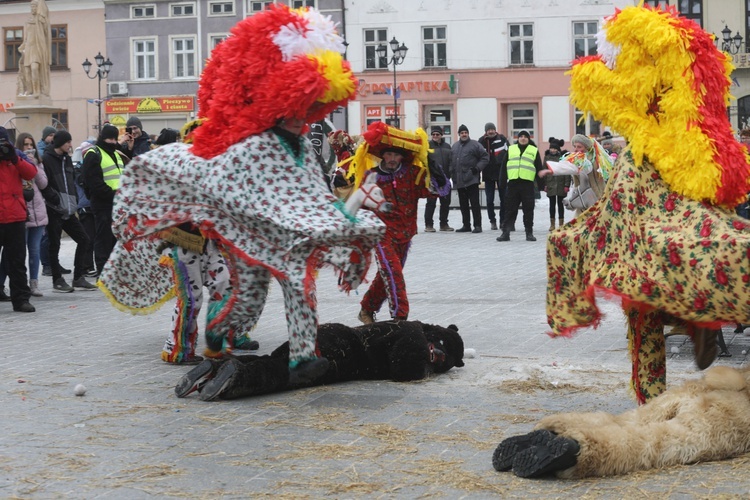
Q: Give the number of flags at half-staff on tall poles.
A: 0